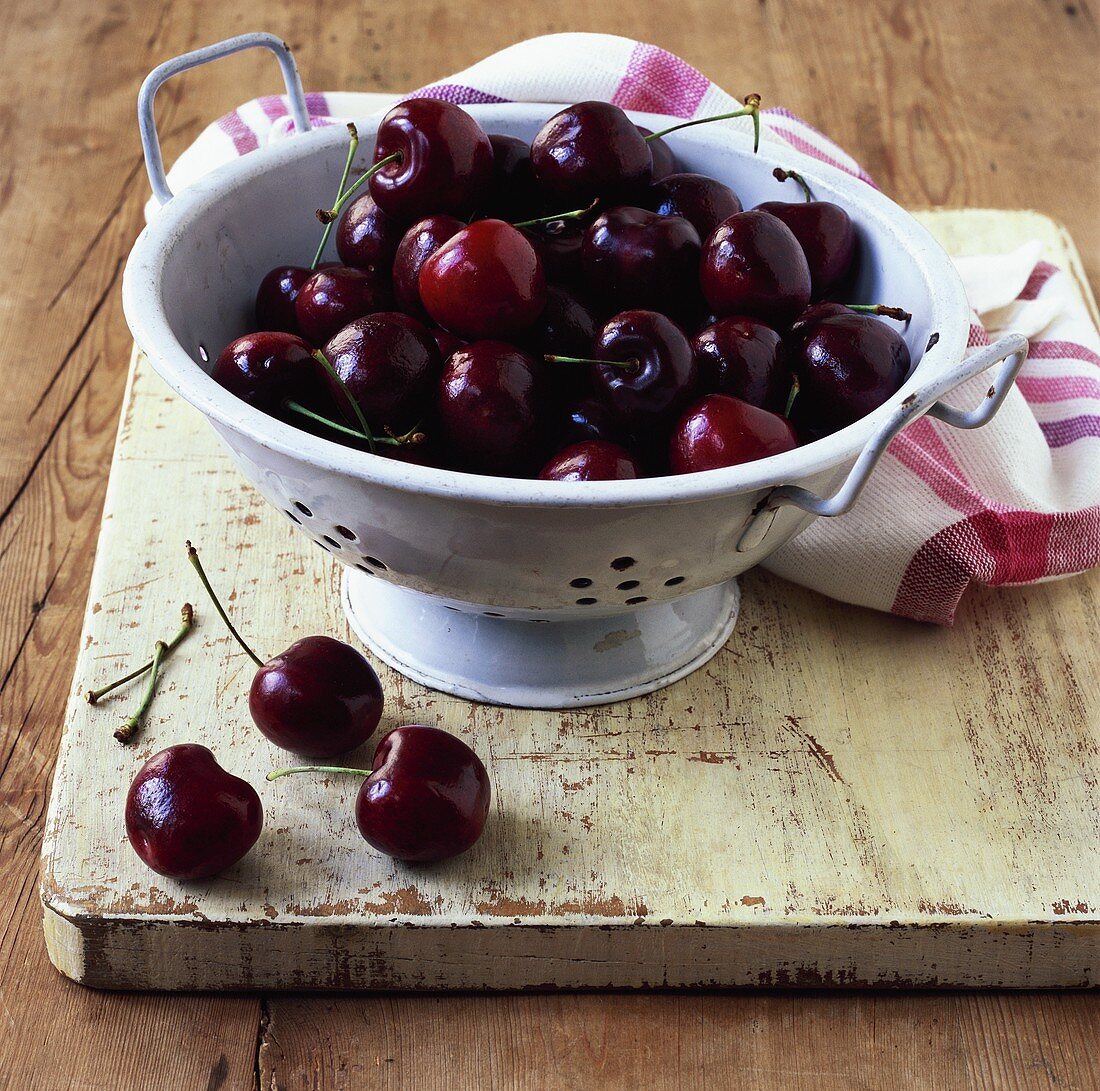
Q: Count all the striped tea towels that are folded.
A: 1